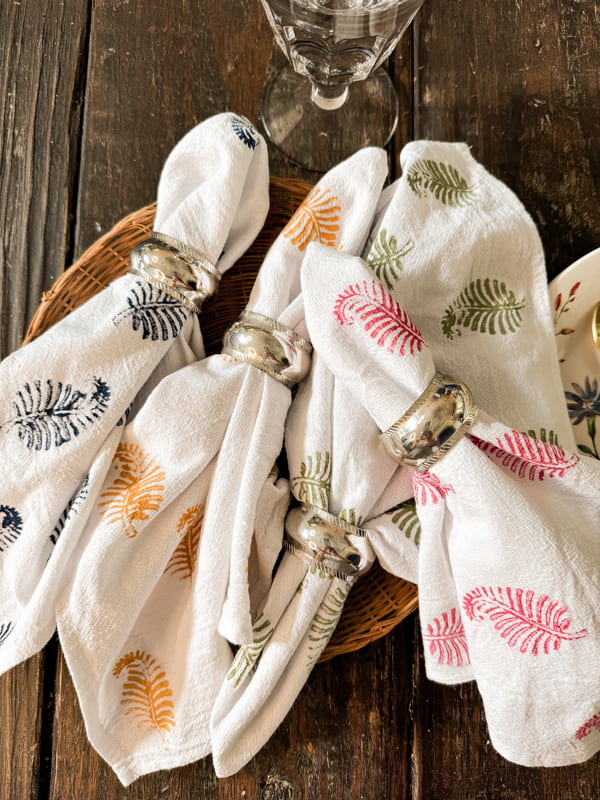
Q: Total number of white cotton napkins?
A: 4